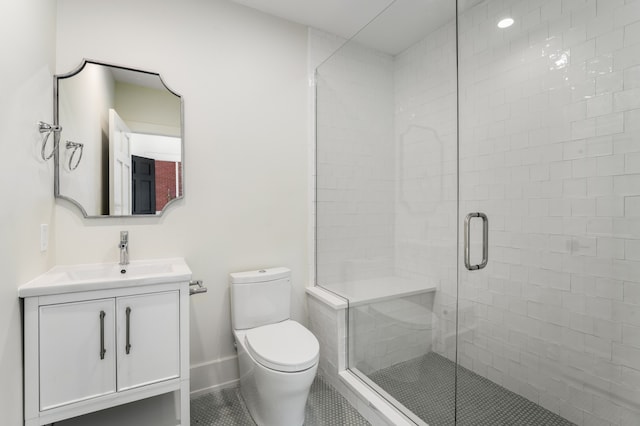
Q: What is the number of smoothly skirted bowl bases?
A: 1